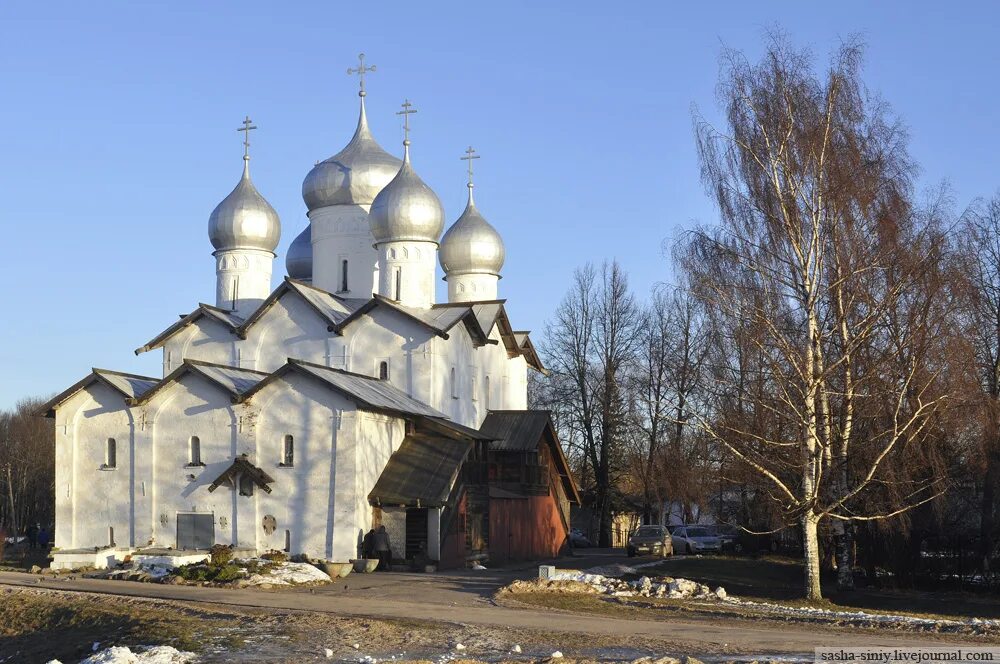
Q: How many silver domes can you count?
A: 5